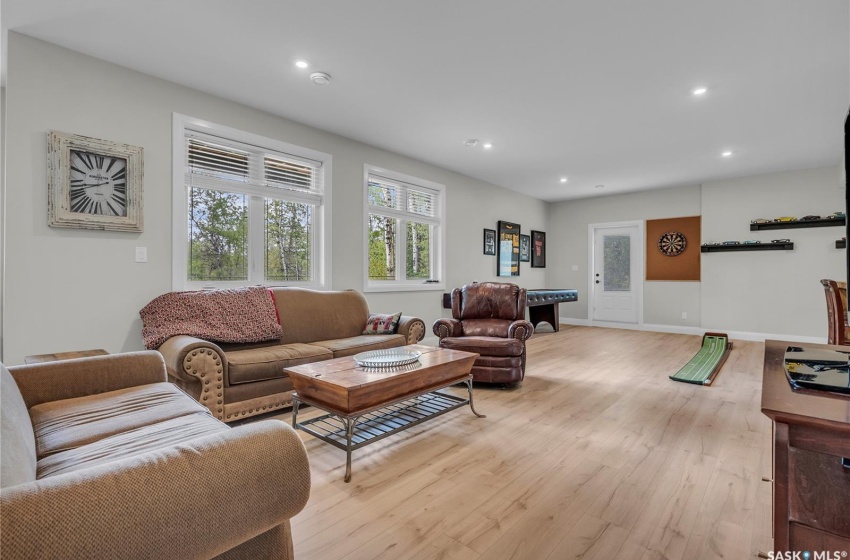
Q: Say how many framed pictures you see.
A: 4